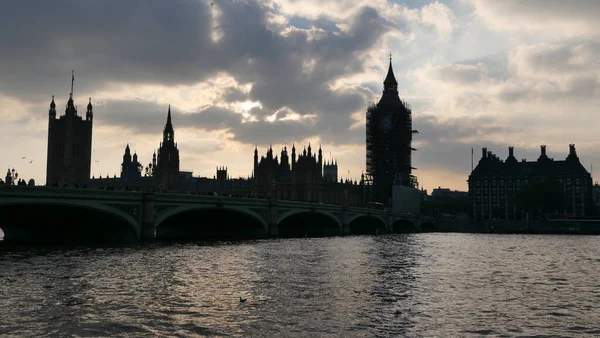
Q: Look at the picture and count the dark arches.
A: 6